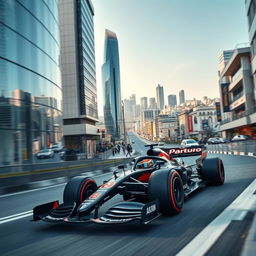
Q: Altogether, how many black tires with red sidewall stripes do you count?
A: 3